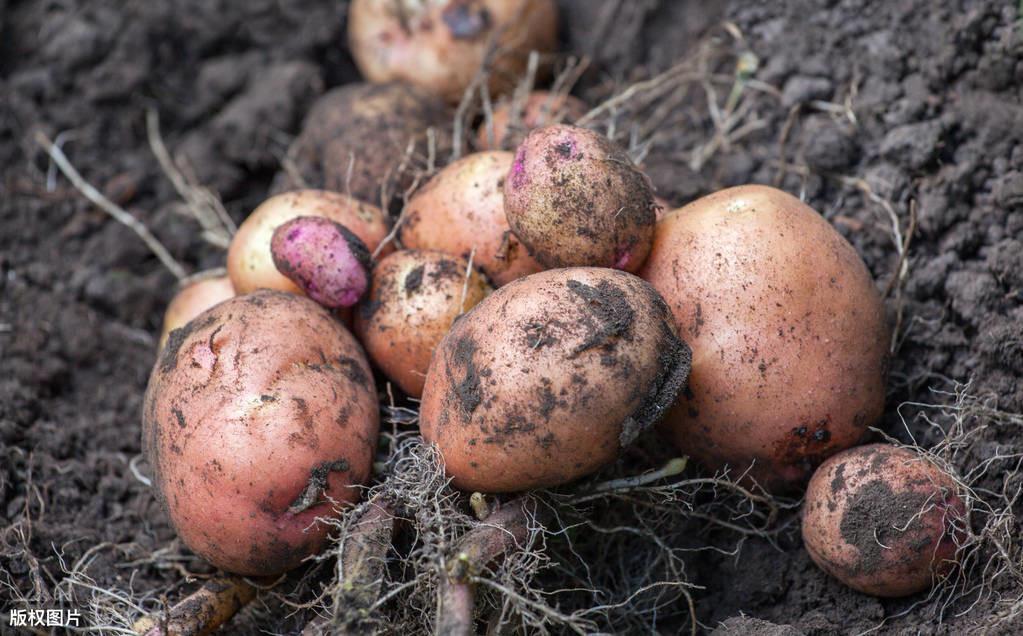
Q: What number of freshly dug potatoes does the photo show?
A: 13